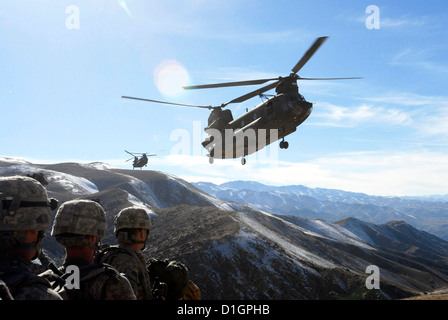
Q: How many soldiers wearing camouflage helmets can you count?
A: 3